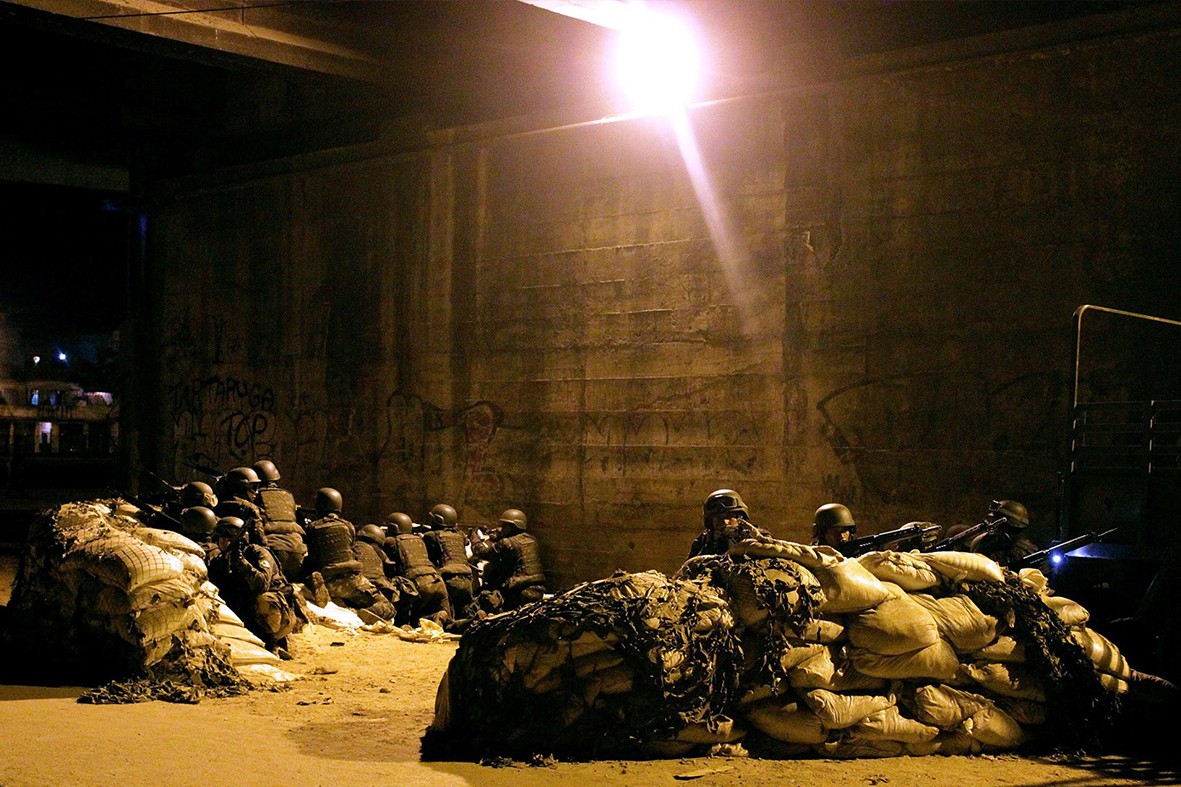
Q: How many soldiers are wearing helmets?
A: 15